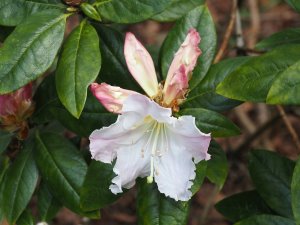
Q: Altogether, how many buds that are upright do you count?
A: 2